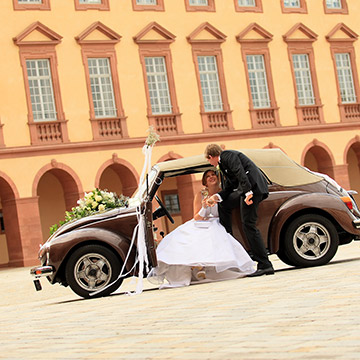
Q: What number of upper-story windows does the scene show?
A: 14